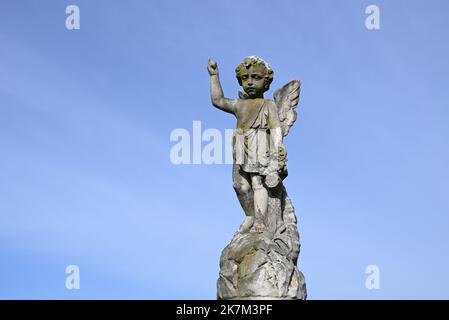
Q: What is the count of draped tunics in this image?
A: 1